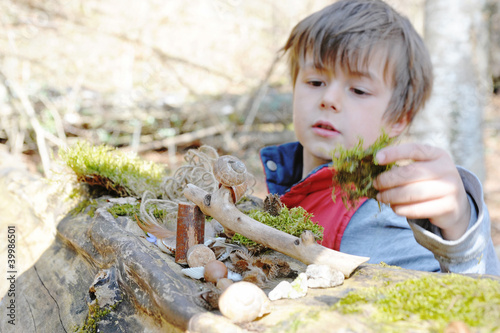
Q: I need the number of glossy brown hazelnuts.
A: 1